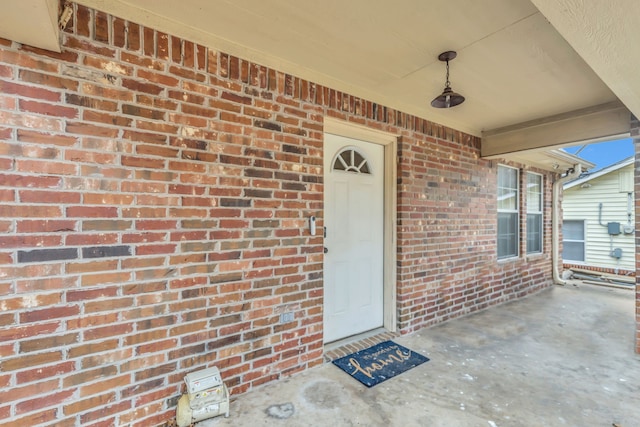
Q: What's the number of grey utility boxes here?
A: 2